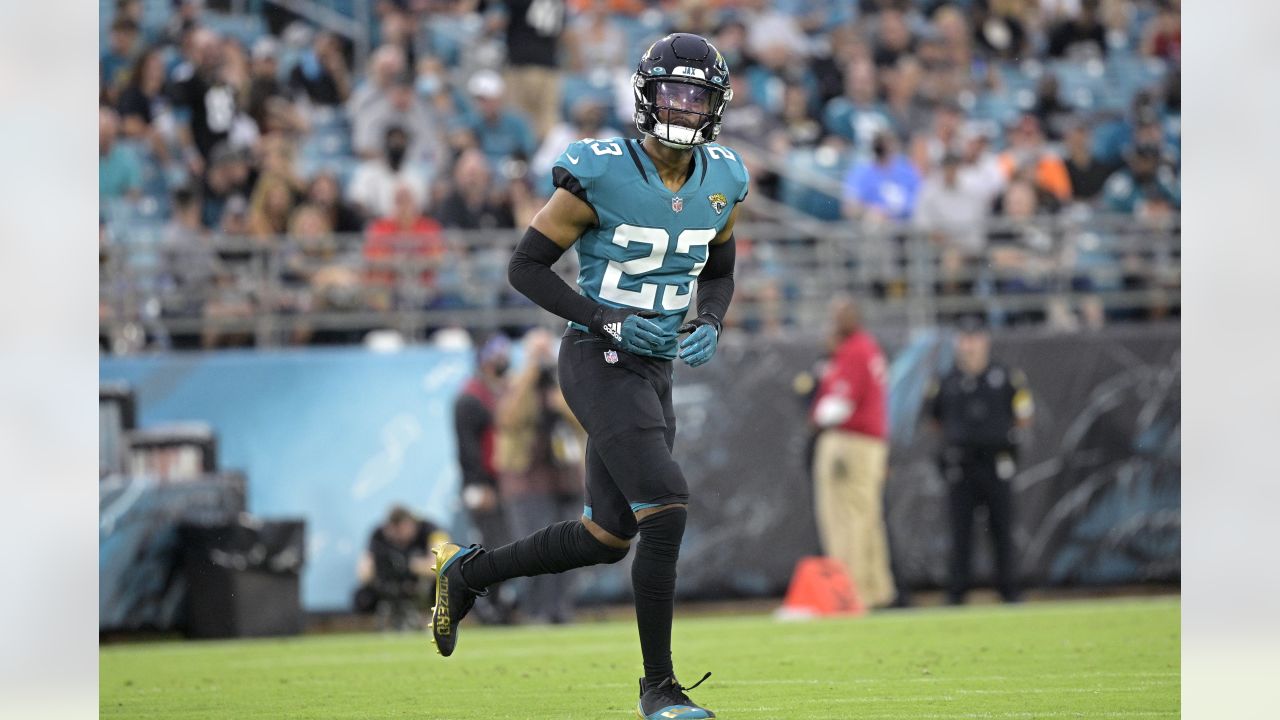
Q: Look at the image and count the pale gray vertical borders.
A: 2